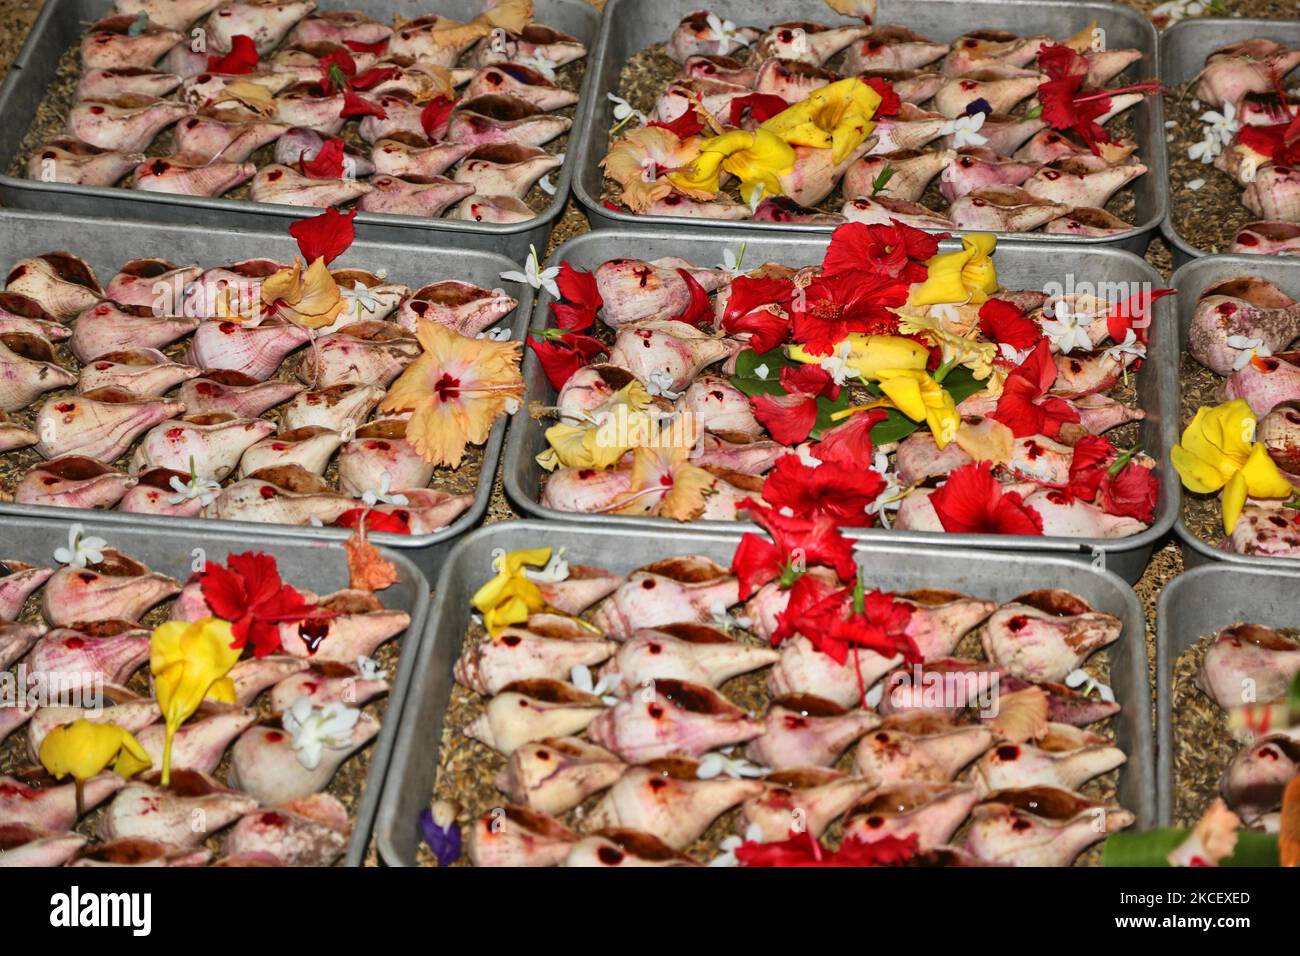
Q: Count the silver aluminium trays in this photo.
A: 9